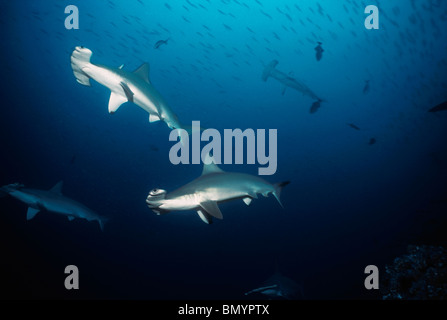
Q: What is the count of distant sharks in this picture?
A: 3